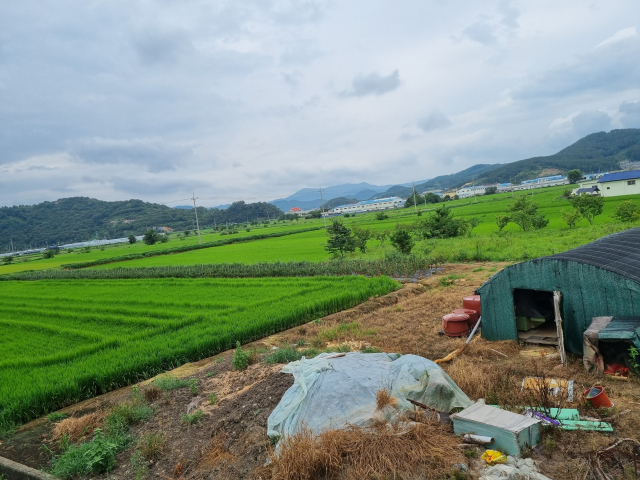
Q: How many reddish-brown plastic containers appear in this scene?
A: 4